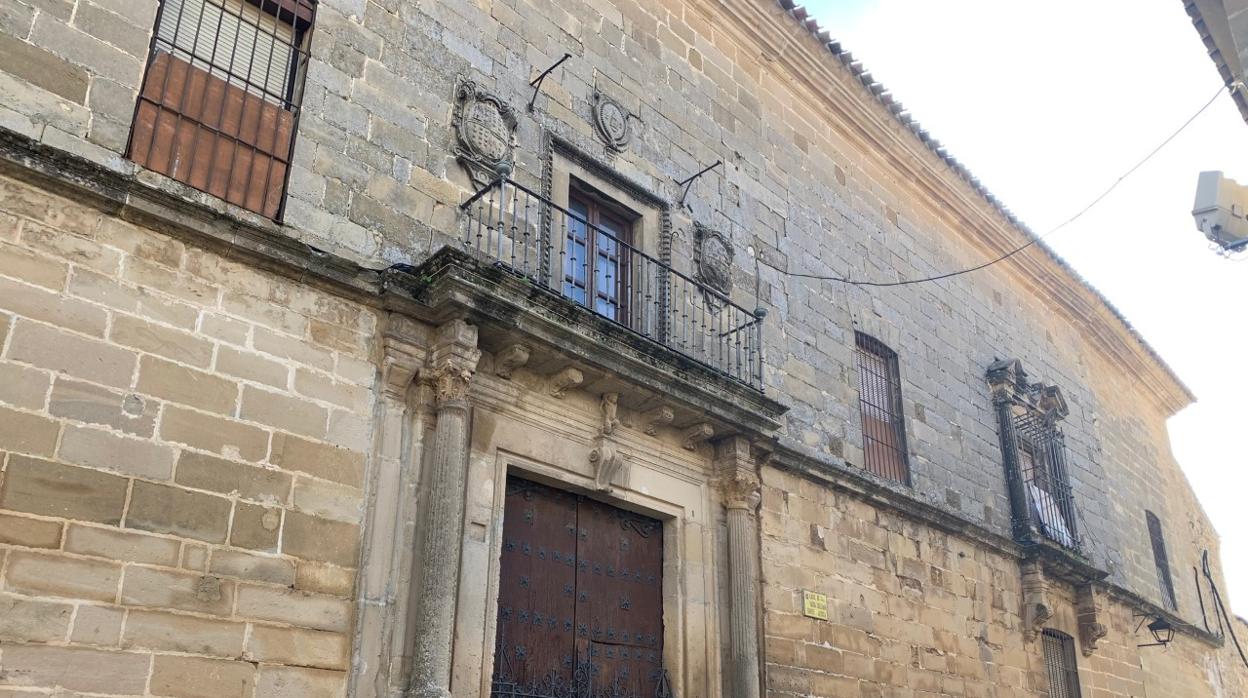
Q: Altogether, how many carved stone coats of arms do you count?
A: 3